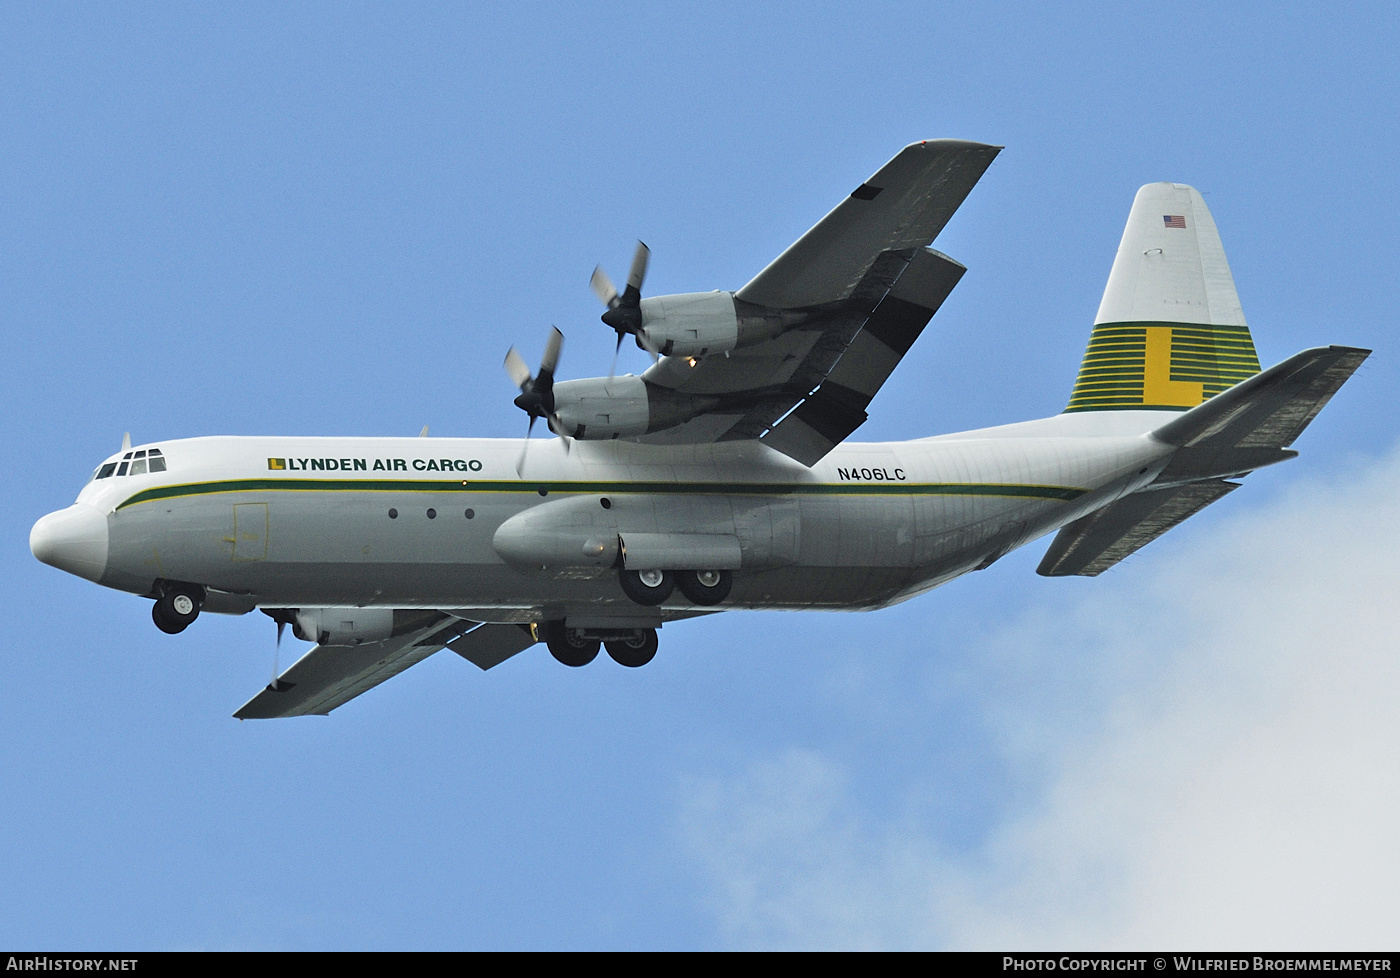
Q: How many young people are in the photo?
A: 0